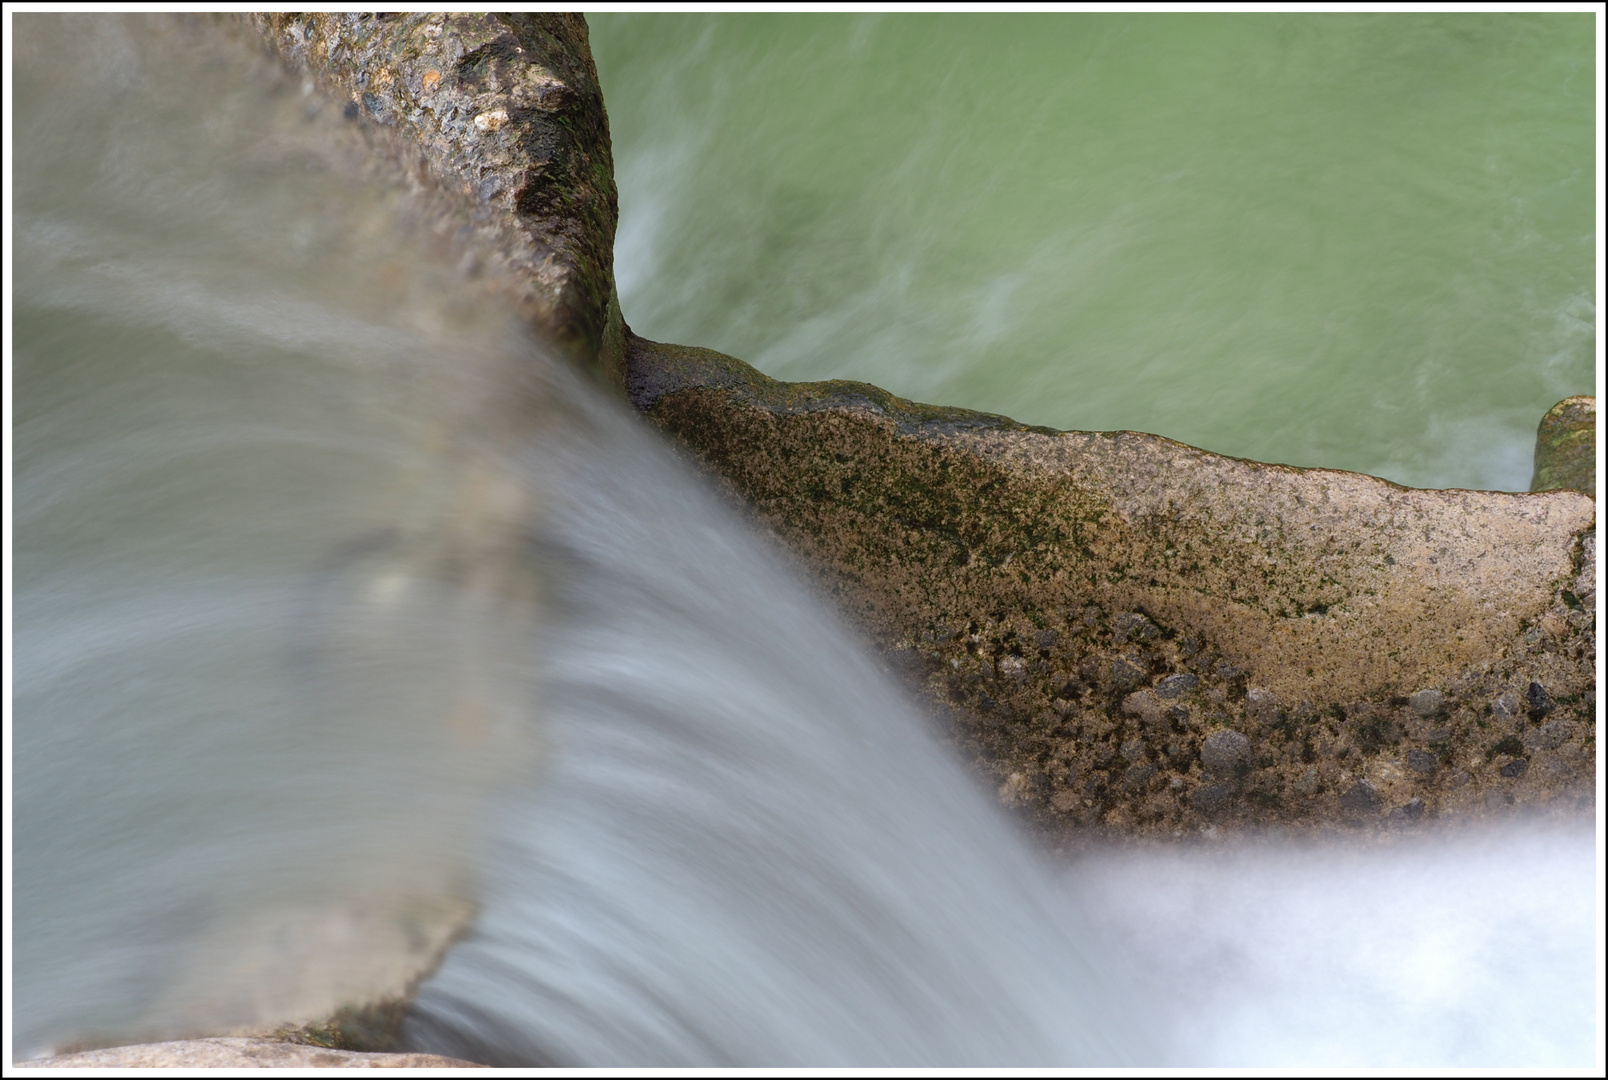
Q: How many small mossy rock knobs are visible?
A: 1